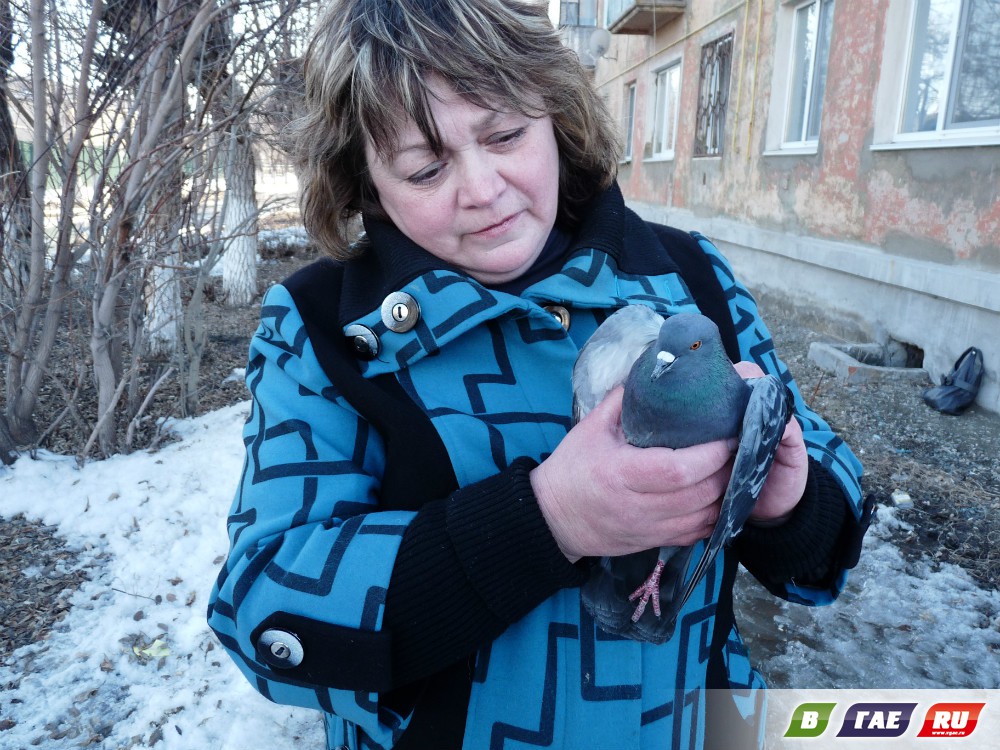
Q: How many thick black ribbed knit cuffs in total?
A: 2